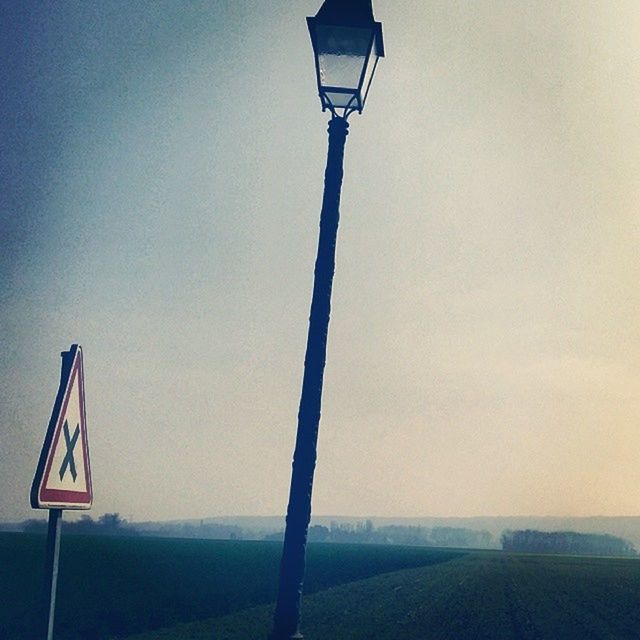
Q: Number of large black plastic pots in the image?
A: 0